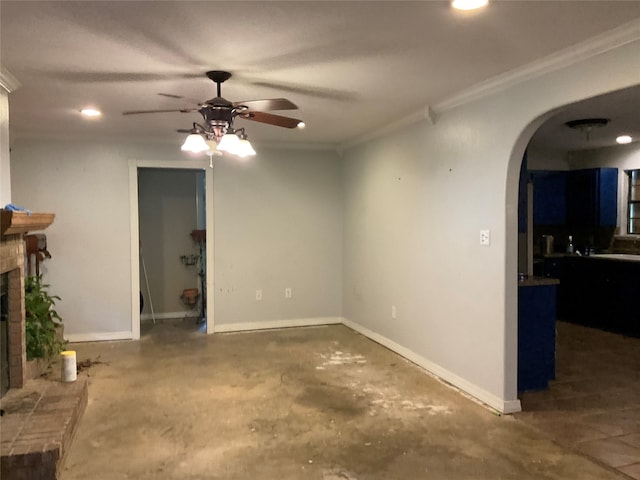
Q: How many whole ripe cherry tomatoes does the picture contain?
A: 0